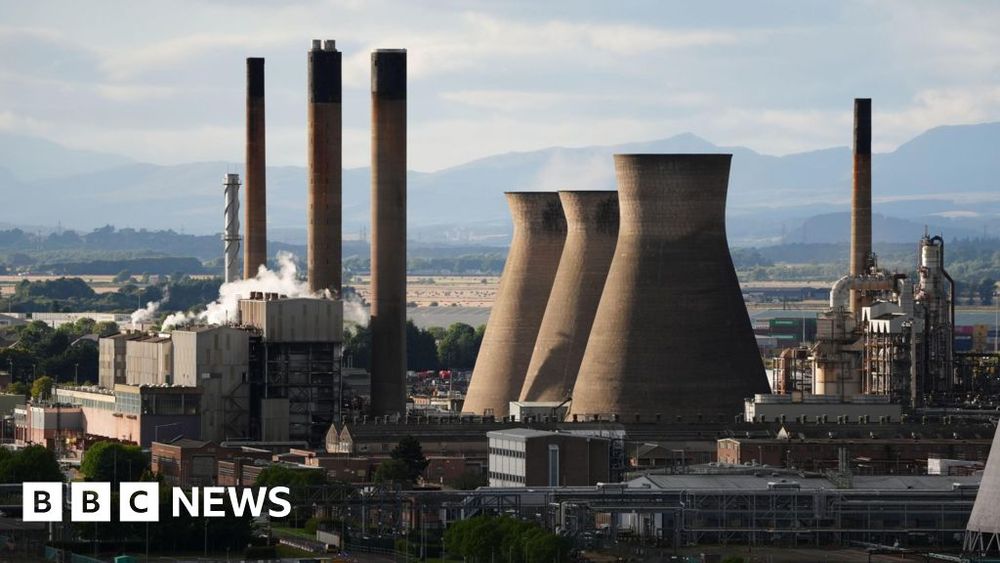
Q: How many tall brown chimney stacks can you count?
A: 4